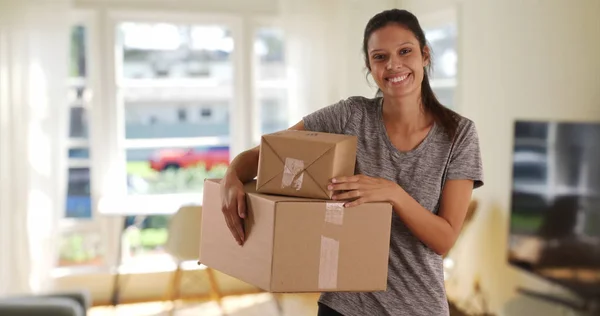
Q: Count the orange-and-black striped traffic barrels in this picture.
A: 0